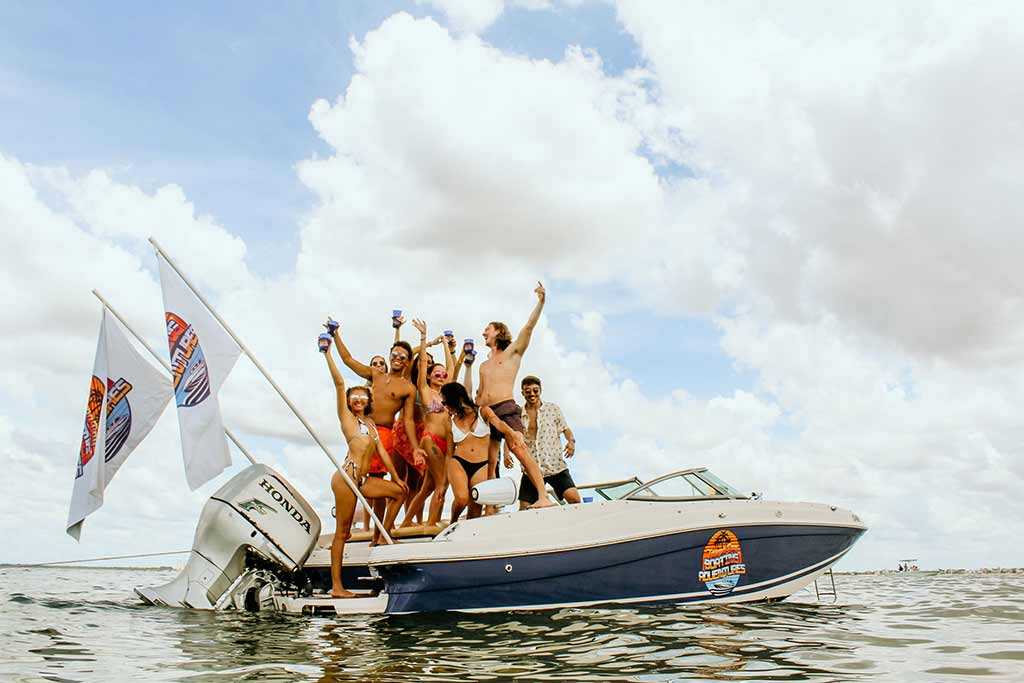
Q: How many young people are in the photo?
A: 8